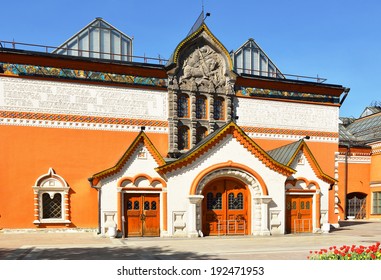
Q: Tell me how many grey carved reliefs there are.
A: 1